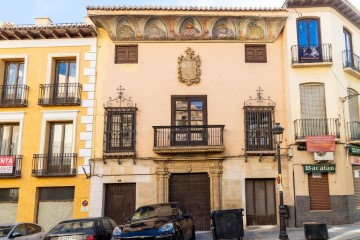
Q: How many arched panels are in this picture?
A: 5